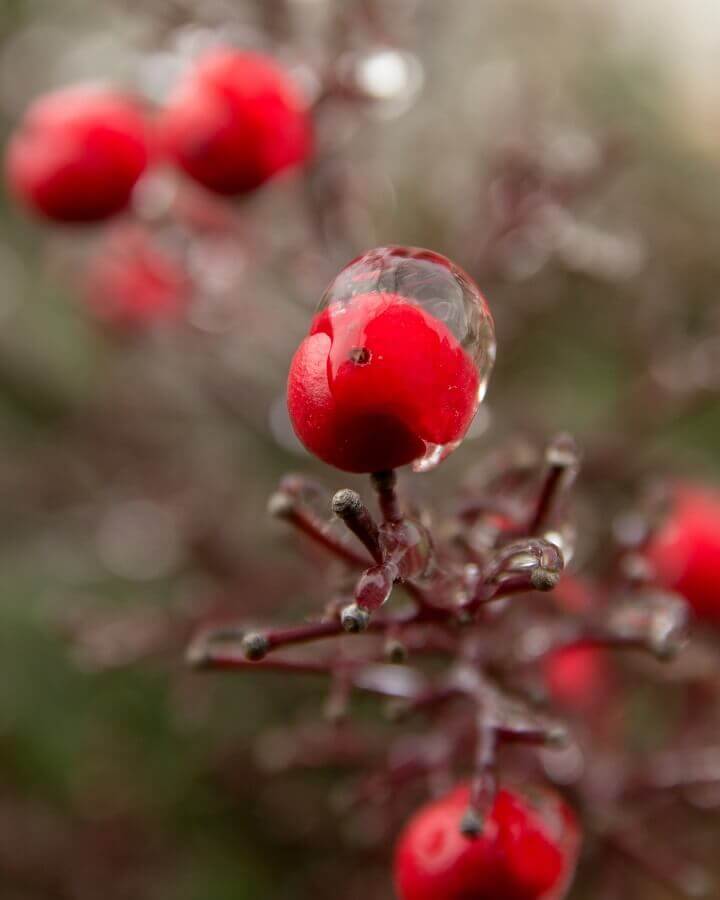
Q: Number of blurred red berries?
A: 6